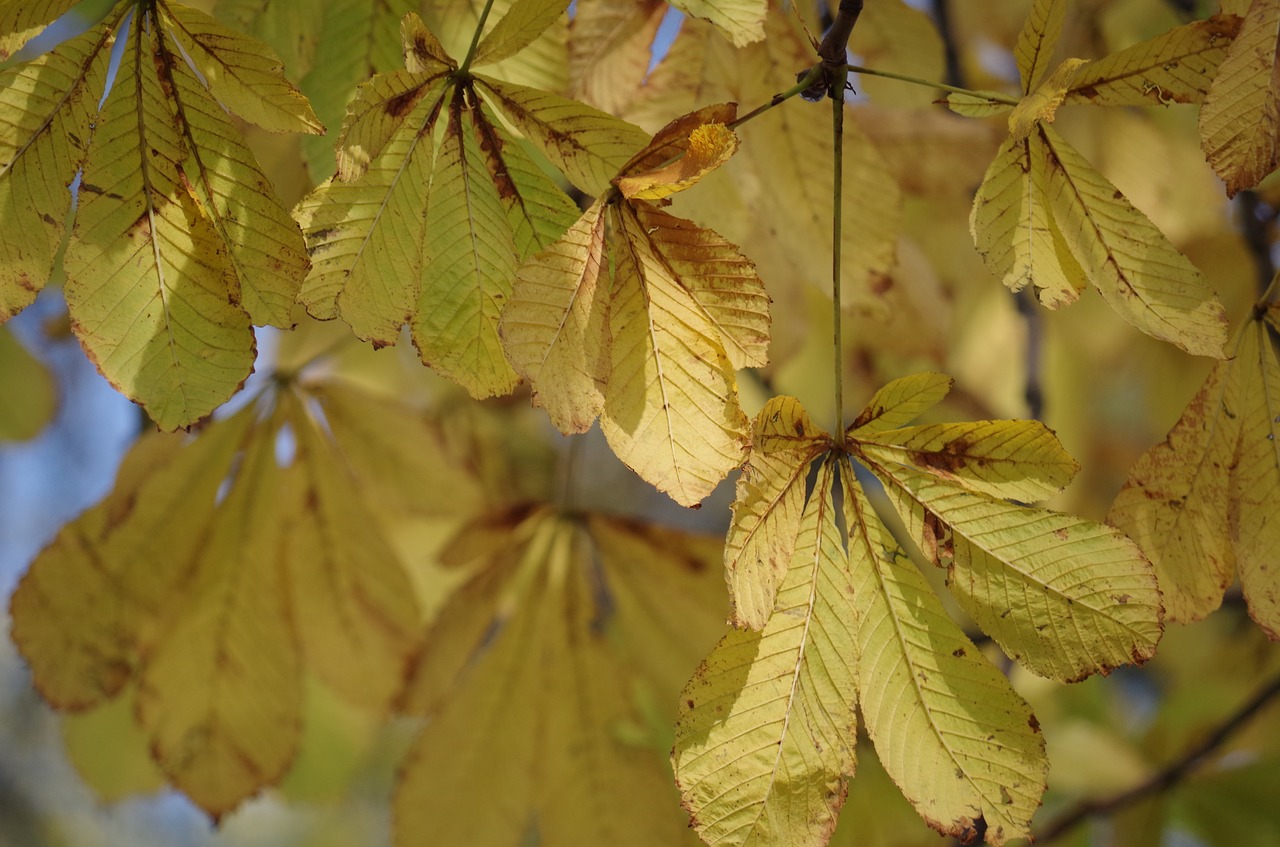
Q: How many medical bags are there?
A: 0